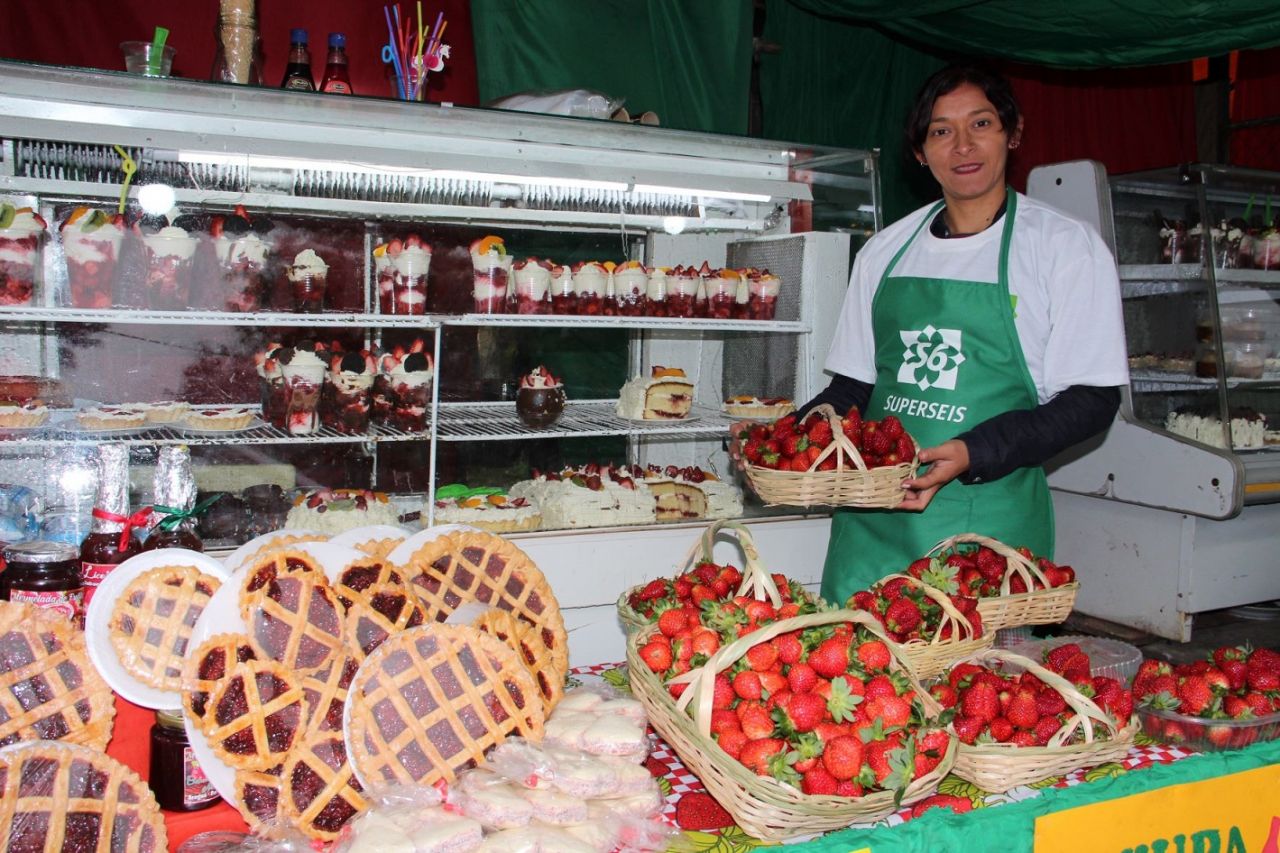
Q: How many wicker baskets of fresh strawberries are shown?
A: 6